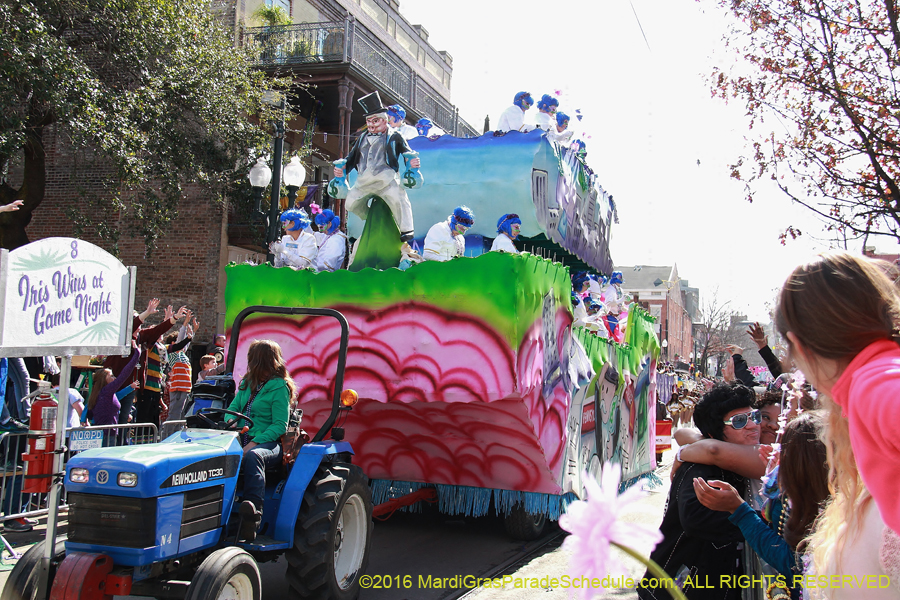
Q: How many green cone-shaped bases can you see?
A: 1